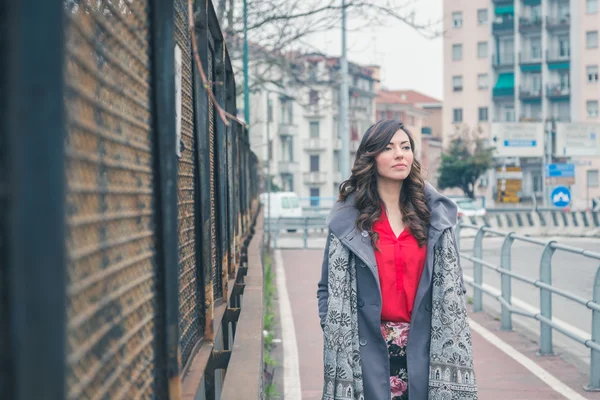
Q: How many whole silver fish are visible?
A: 0